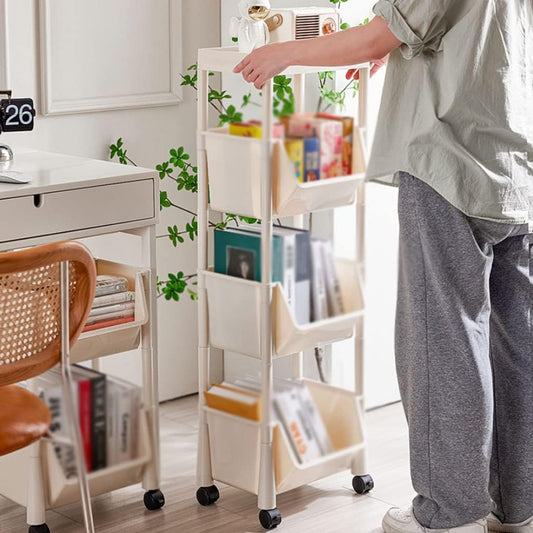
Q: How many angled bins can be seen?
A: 5